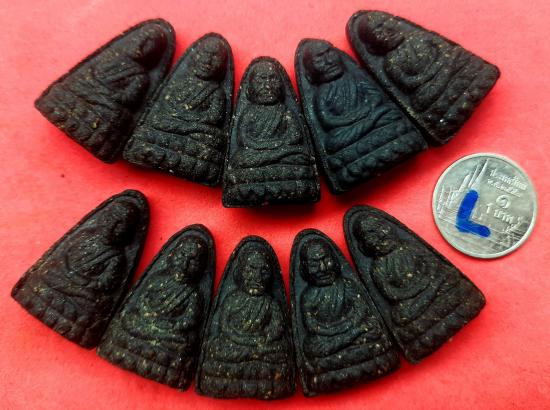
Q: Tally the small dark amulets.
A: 10